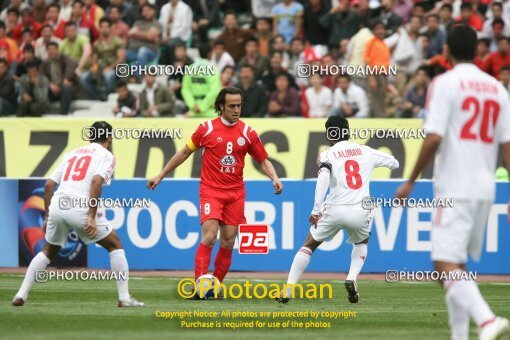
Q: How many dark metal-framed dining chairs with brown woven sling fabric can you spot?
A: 0